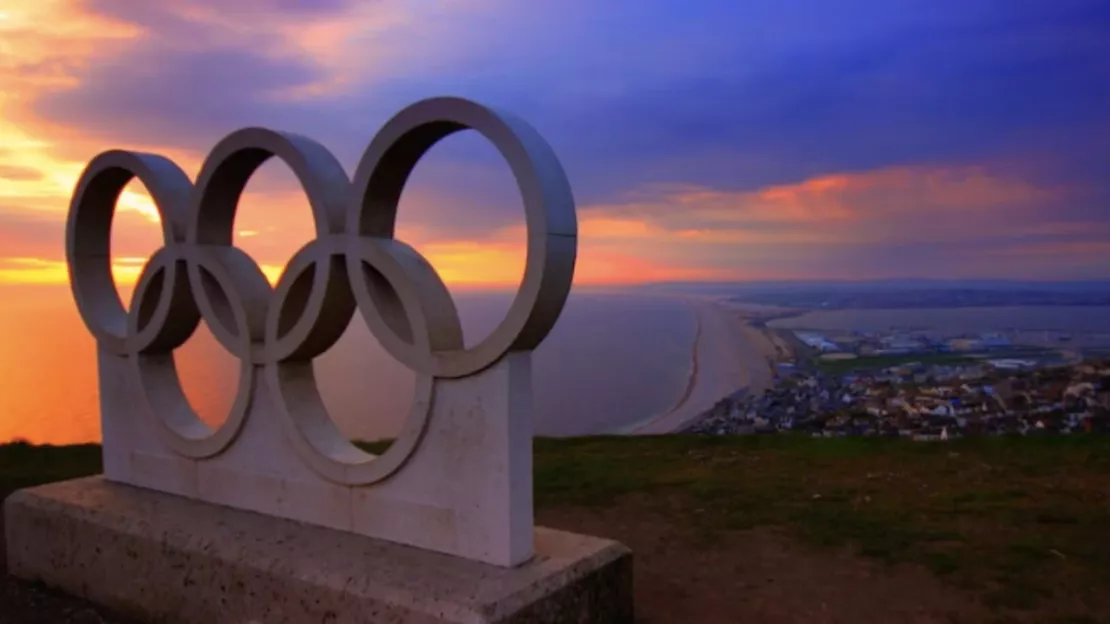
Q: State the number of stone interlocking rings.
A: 5